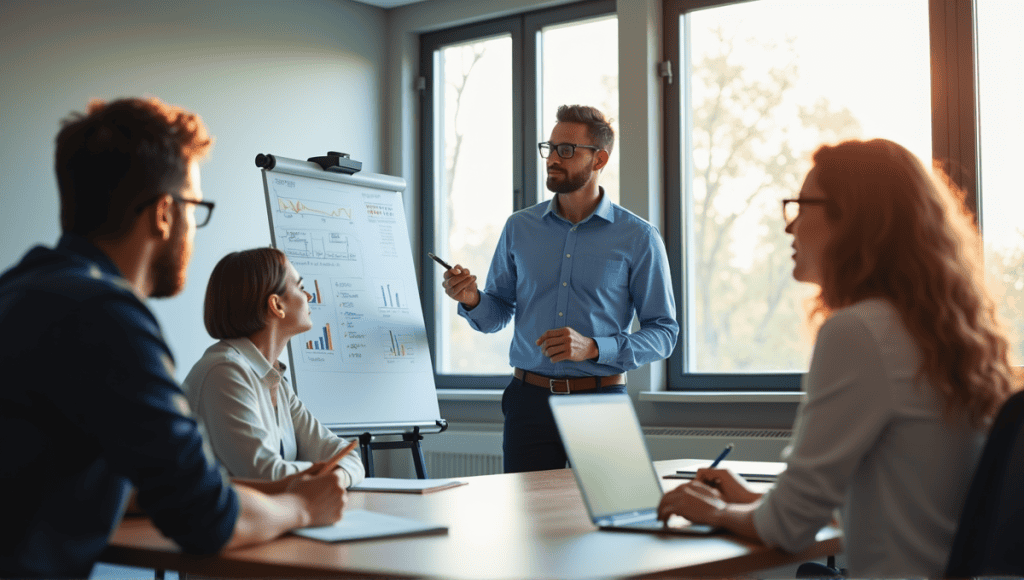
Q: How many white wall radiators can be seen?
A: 2